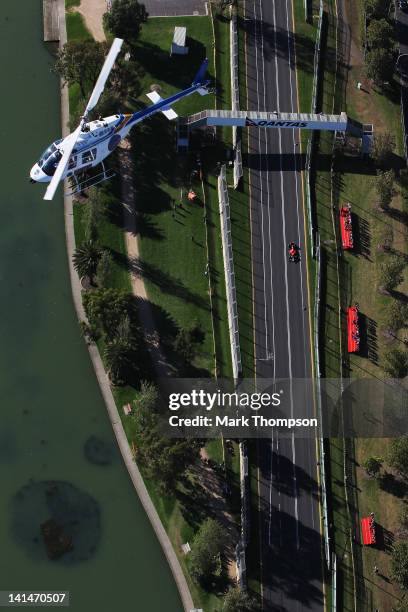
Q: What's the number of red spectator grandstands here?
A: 3